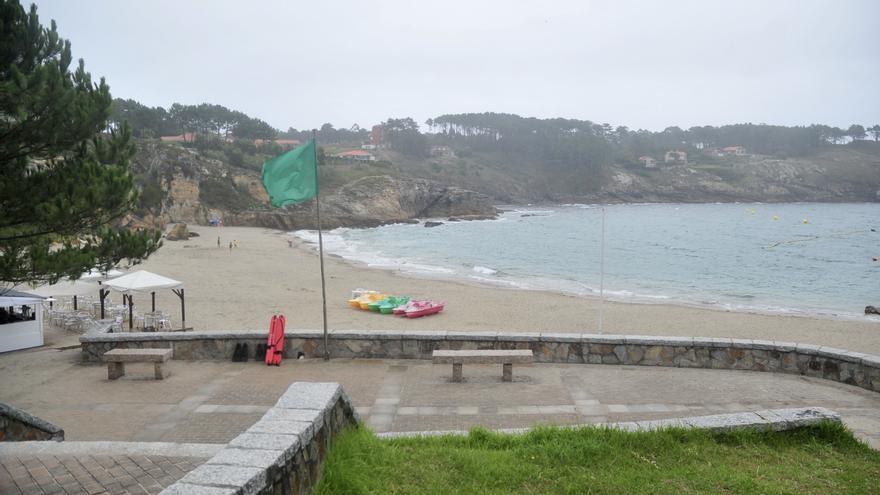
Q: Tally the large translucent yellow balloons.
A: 0